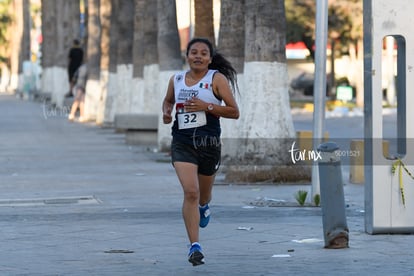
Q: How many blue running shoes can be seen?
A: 2